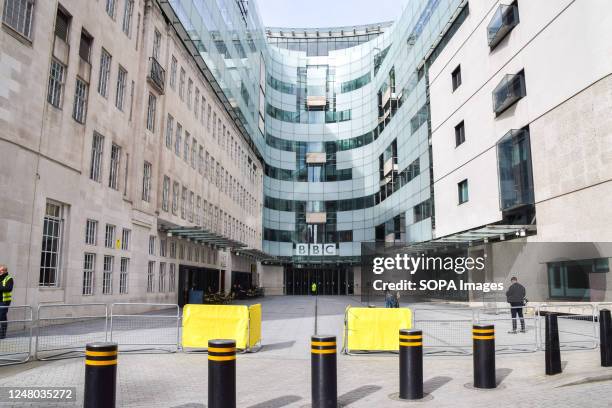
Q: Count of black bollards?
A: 7